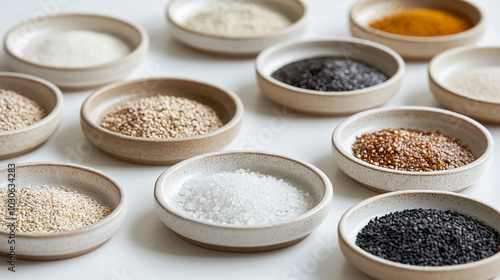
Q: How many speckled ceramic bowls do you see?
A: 11